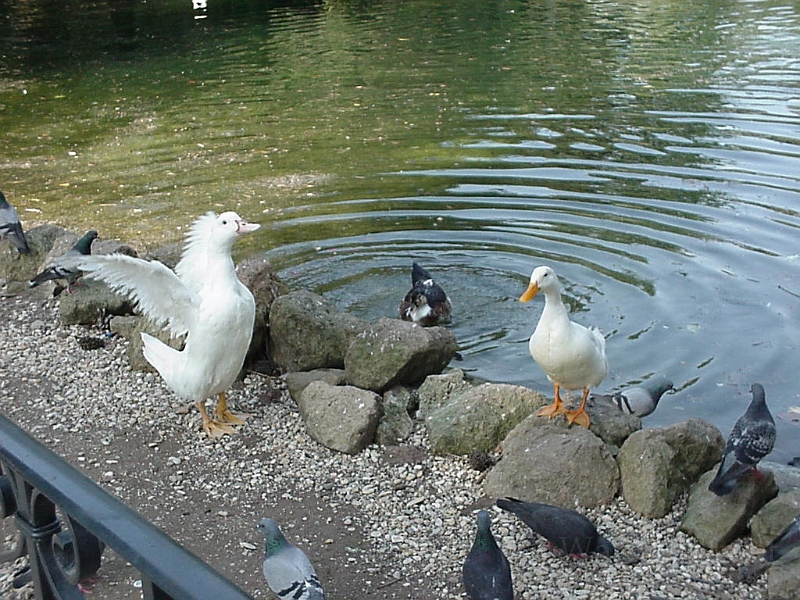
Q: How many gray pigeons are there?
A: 8